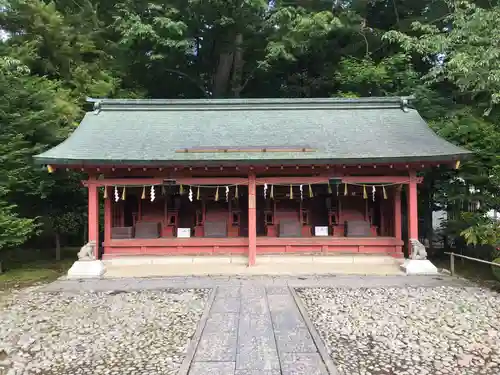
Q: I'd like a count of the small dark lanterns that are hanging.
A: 2